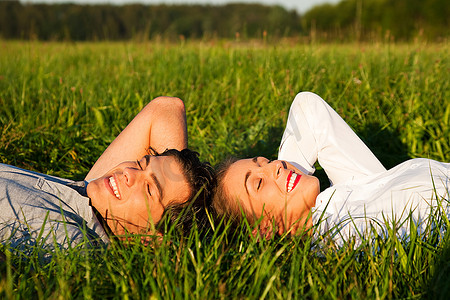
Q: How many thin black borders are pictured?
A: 0